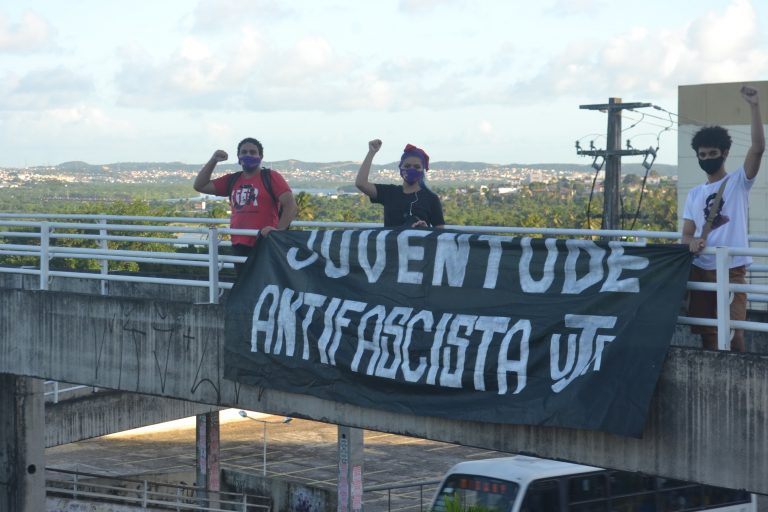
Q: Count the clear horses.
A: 0